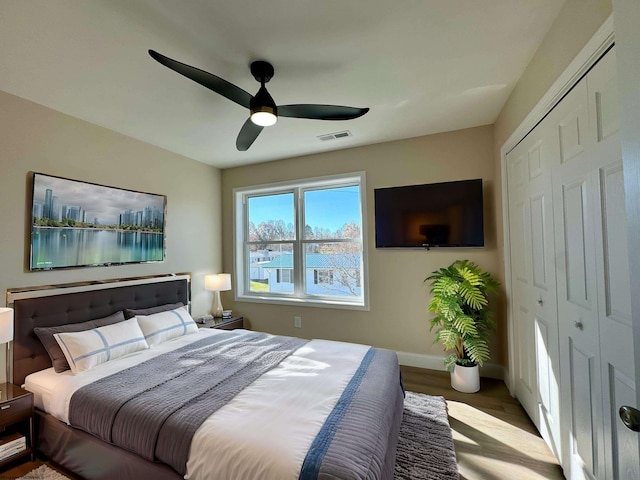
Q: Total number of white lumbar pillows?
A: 2